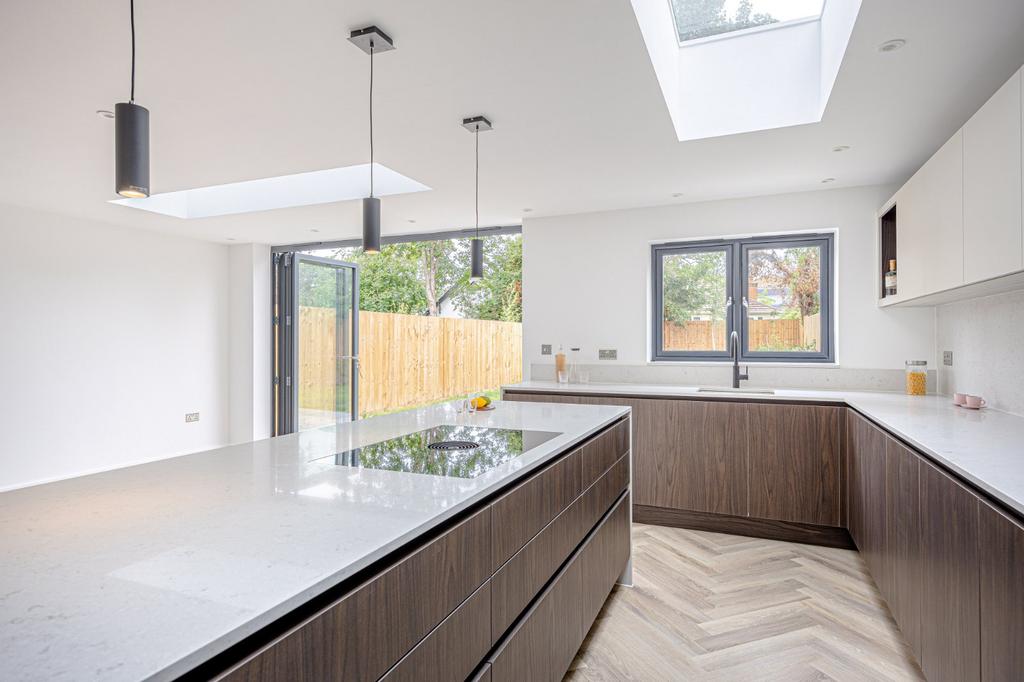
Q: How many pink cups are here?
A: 2